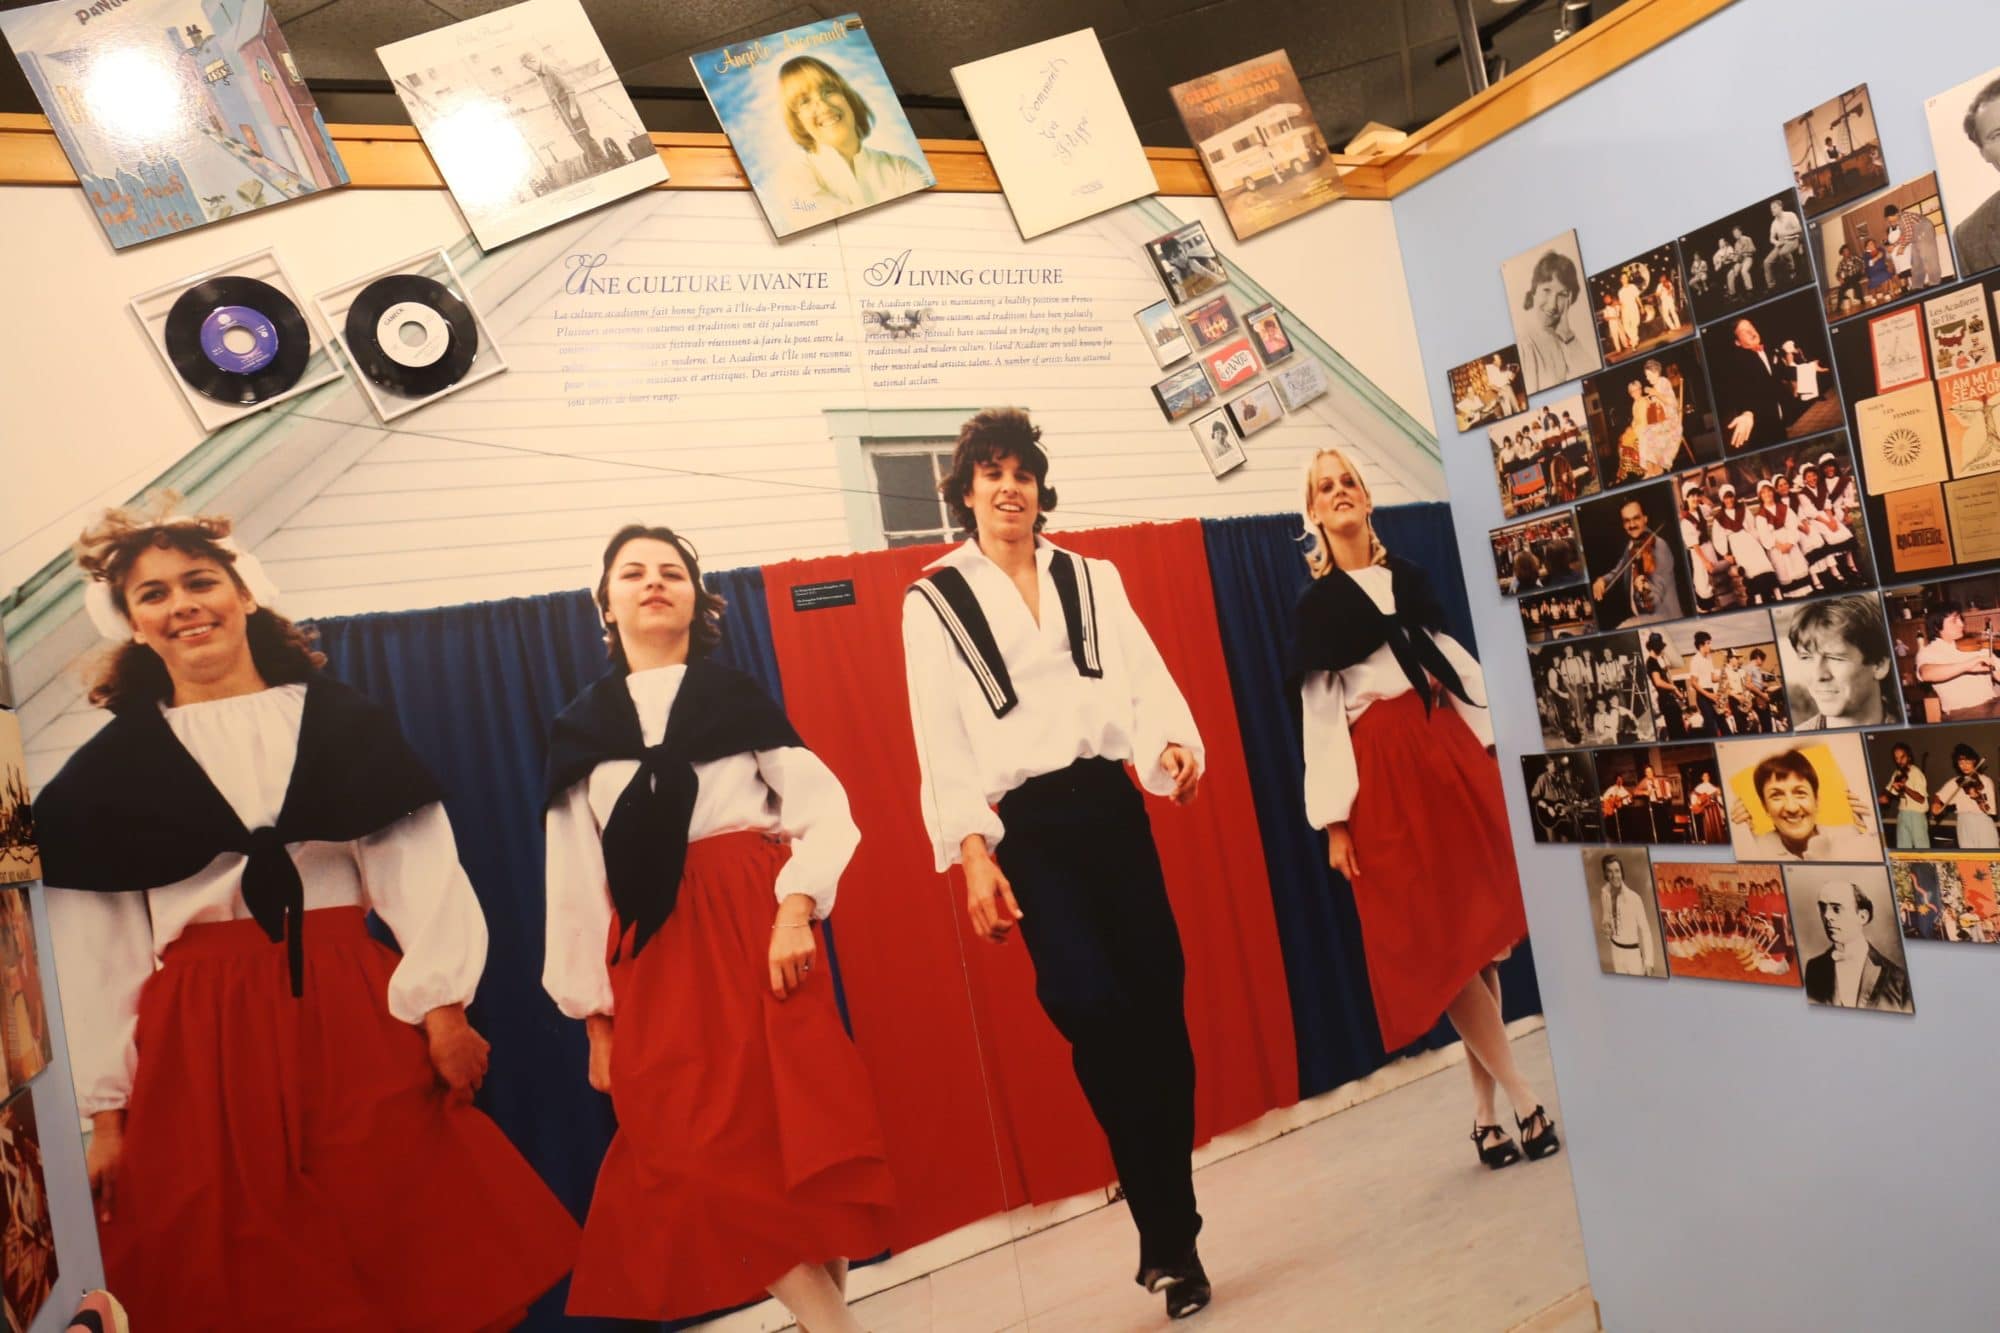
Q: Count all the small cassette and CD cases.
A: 9